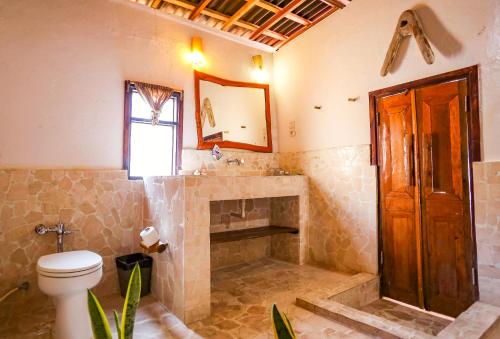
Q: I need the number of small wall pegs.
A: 2